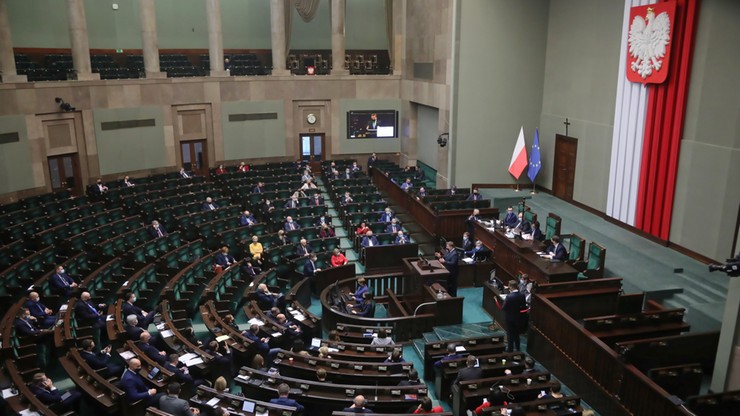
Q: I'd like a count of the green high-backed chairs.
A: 5